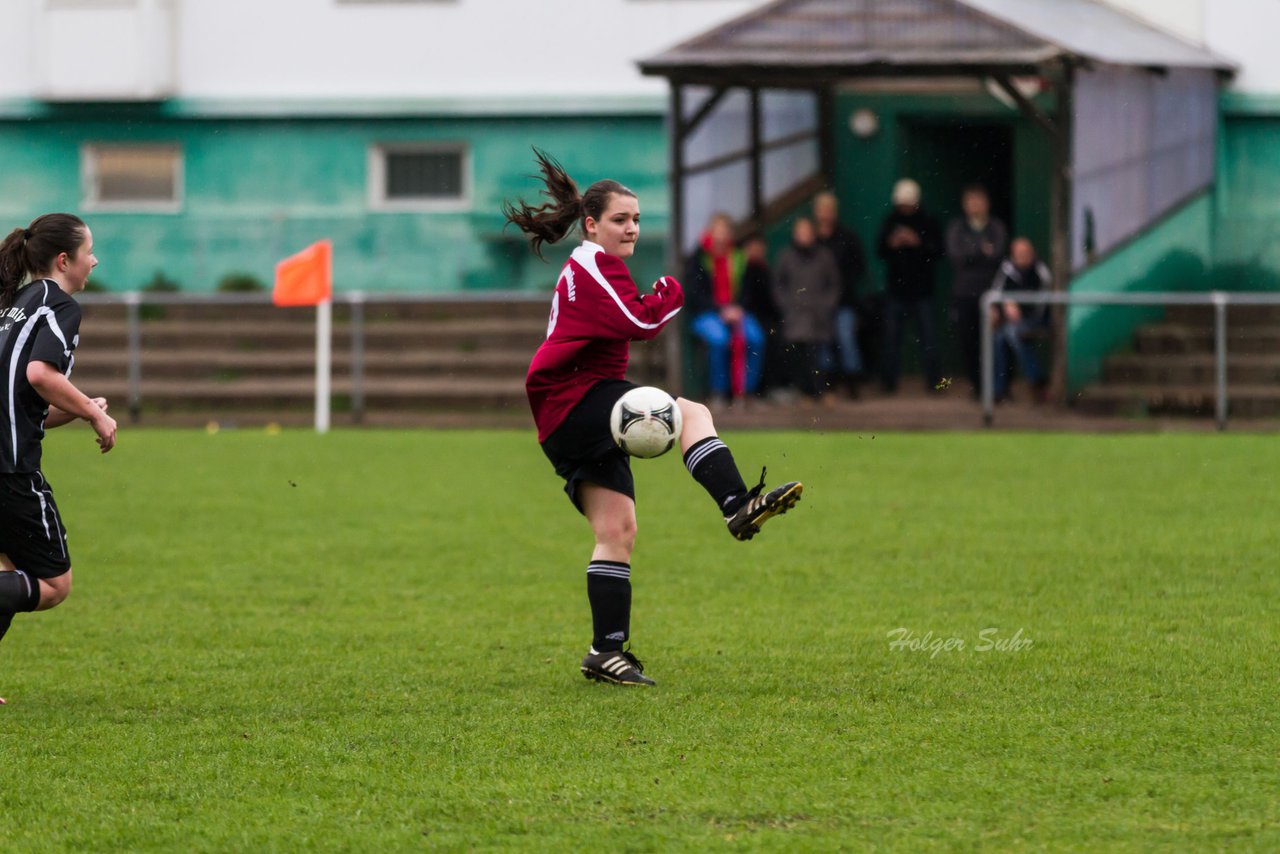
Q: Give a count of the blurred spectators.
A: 7